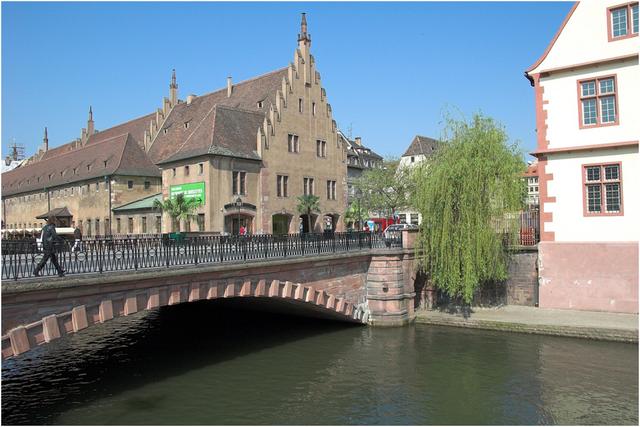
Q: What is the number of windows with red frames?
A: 3